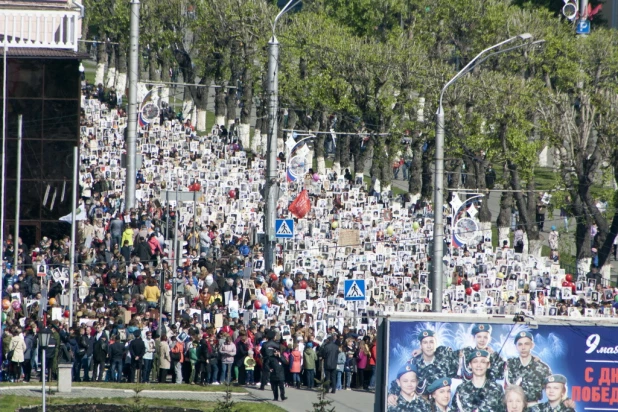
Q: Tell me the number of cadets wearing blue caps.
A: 7